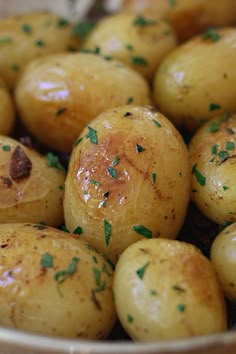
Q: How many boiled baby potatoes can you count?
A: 12